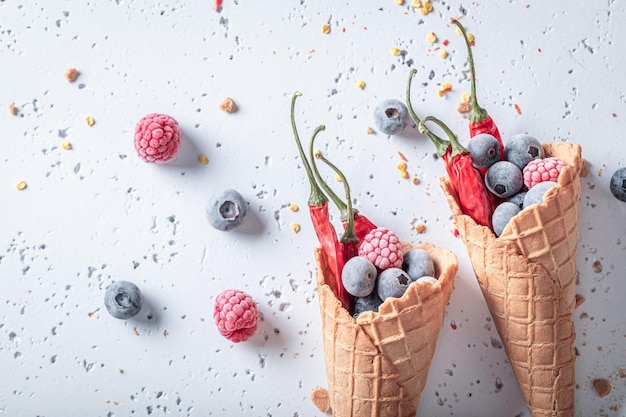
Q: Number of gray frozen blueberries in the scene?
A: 15